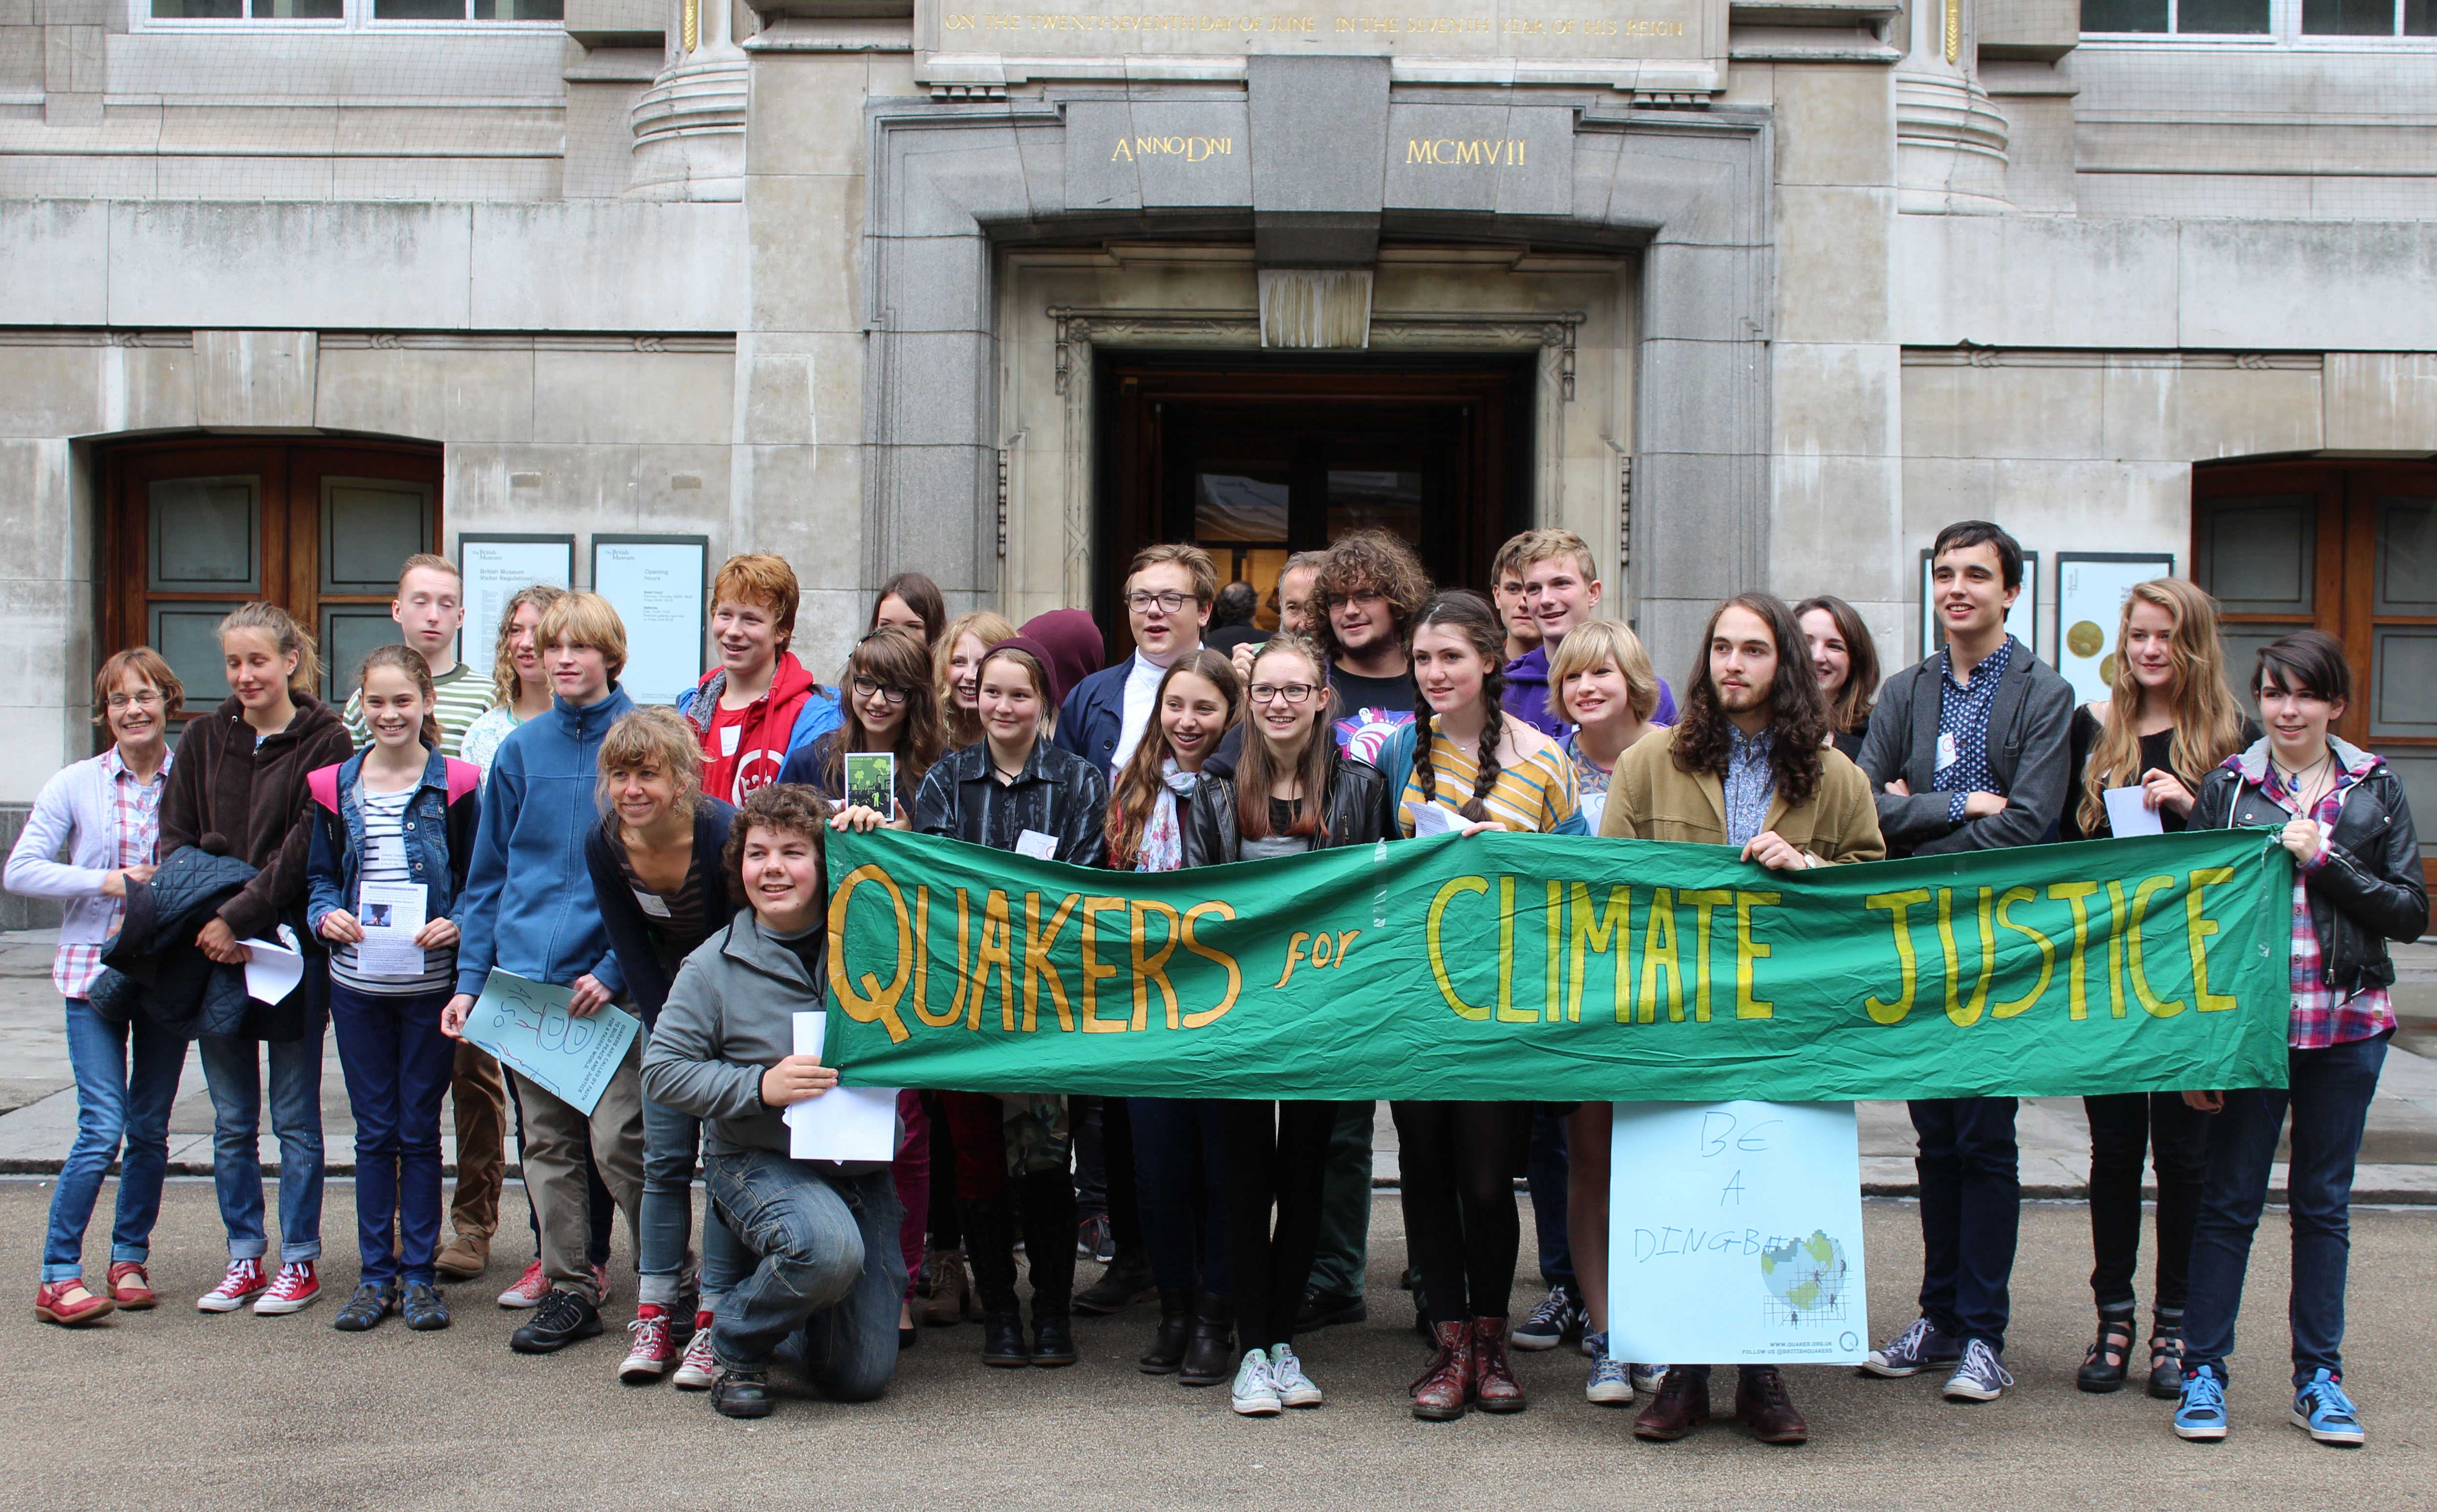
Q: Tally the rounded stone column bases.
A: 2